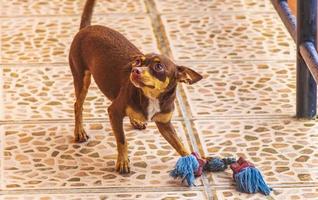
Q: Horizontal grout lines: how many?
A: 4